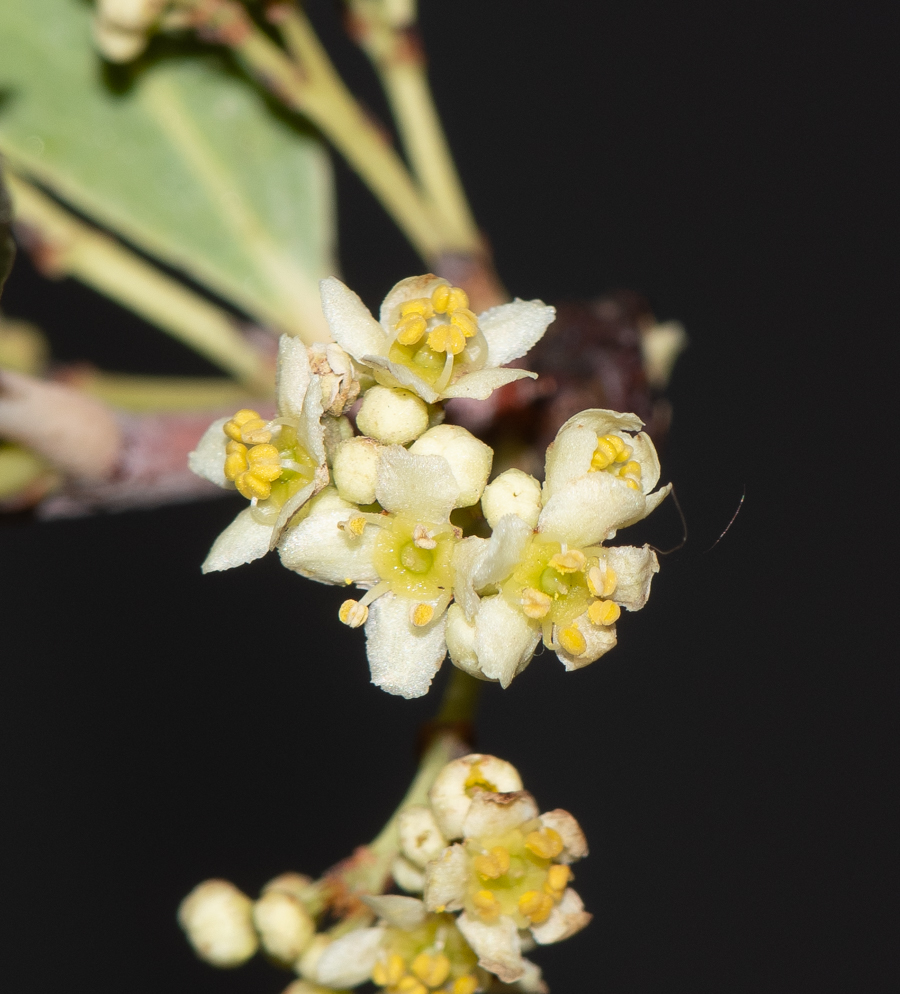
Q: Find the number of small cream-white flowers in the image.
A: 7